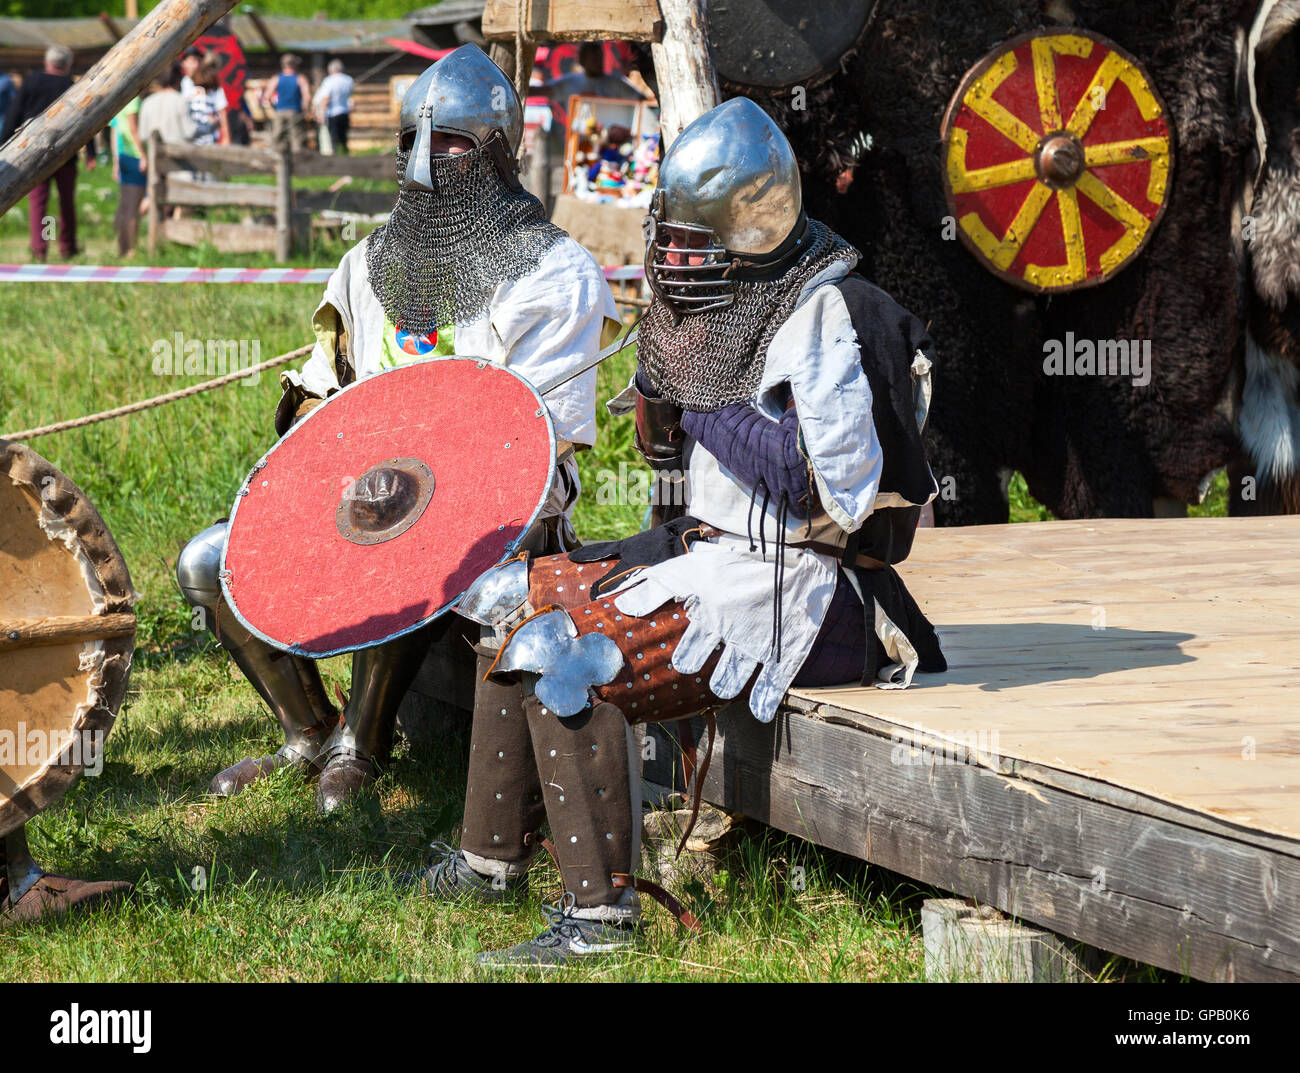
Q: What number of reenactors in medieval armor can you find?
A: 2